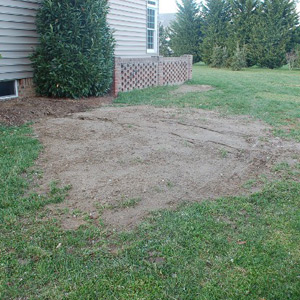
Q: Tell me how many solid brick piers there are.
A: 3